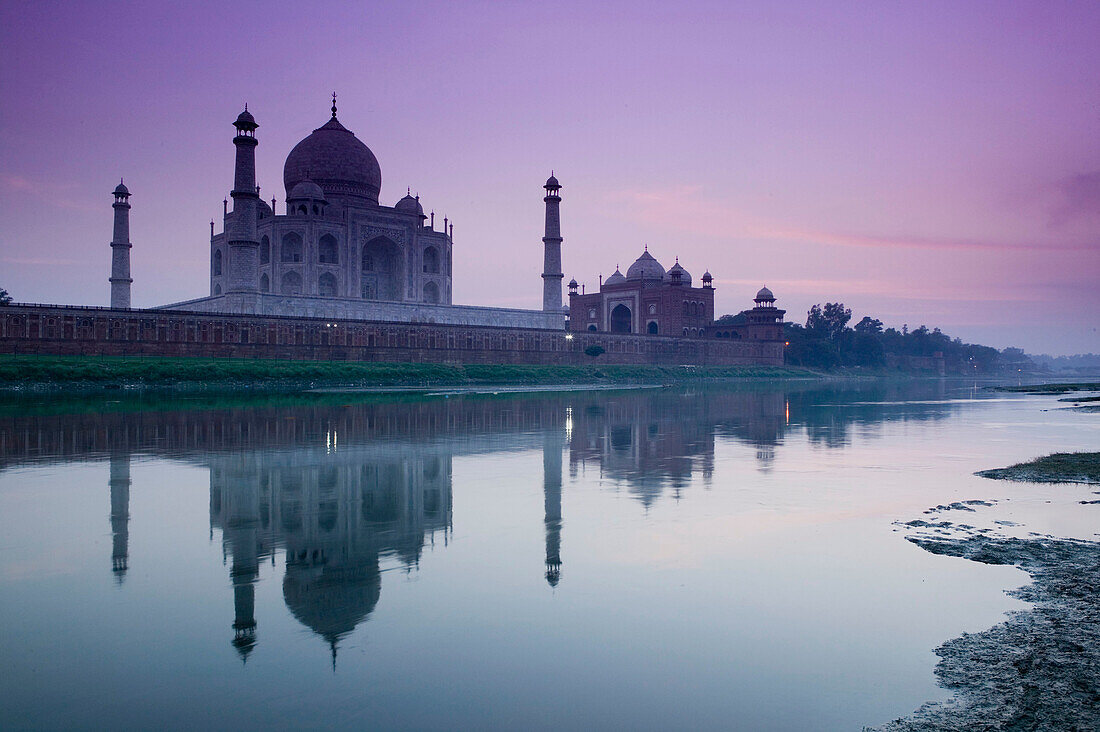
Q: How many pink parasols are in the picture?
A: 0